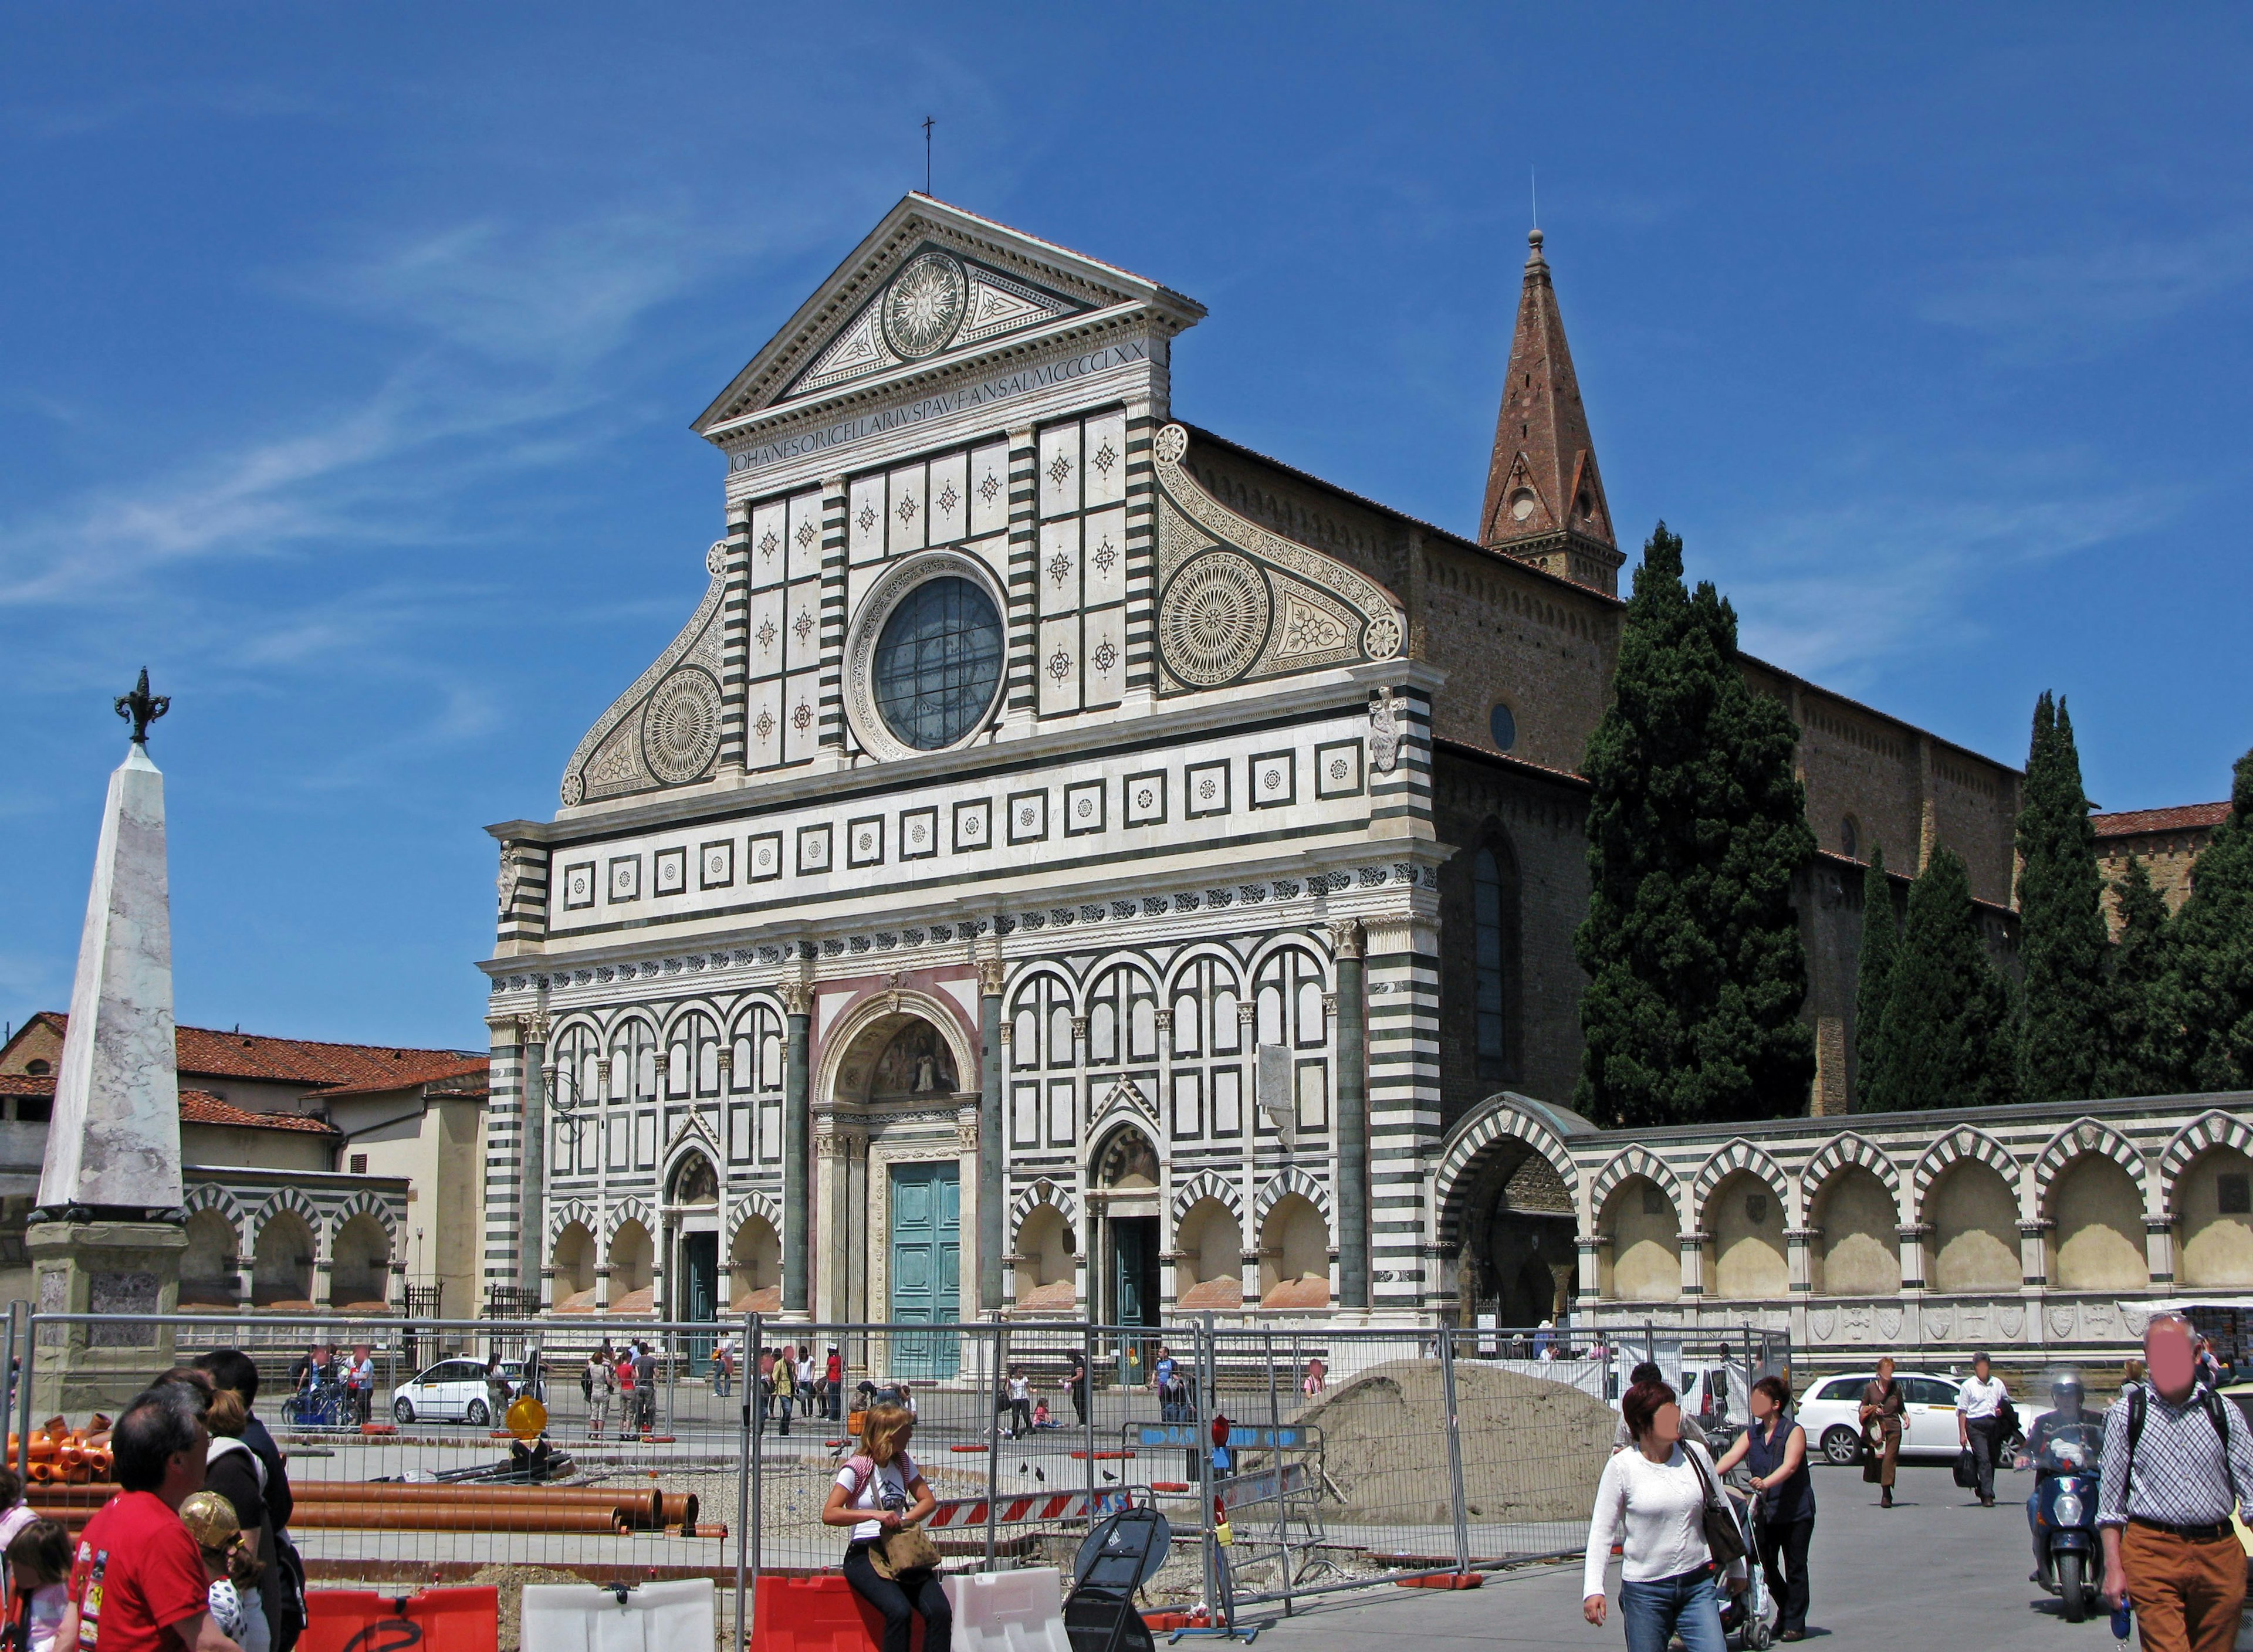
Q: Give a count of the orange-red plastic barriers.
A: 2